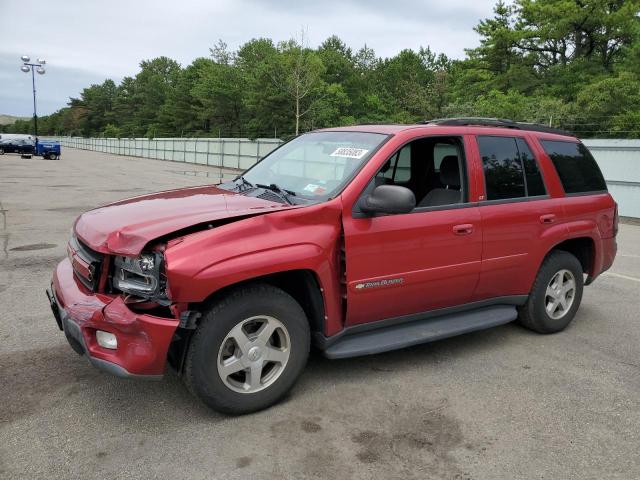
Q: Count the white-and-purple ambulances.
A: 0